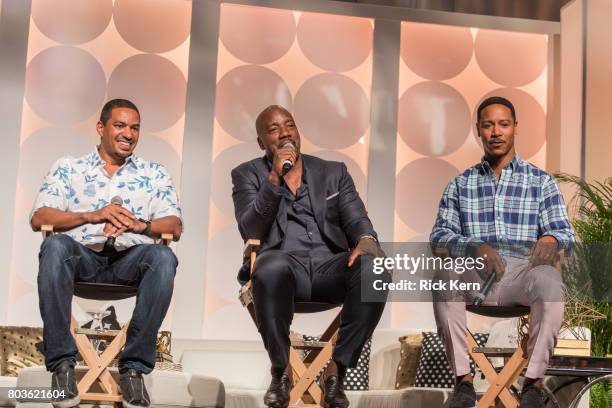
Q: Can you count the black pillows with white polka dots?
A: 2